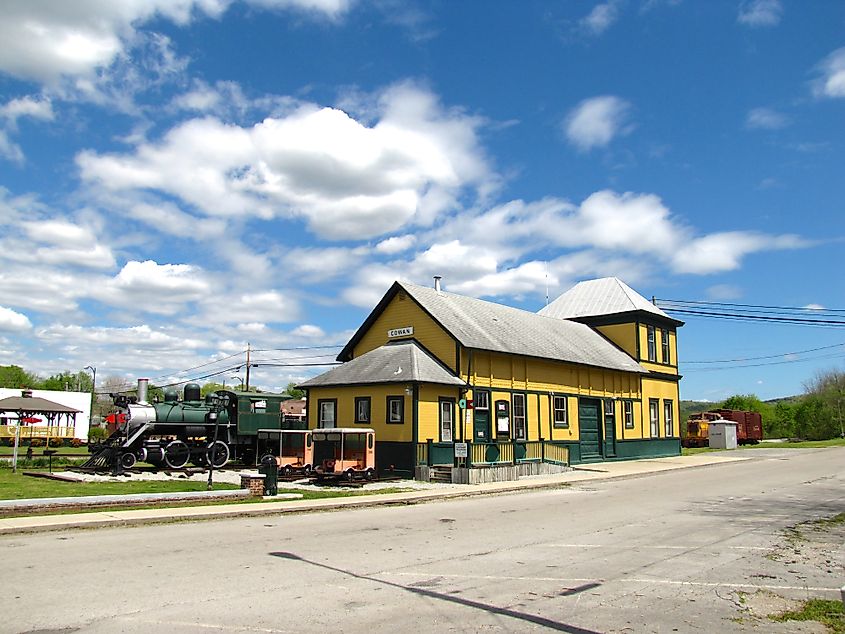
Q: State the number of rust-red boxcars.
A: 1